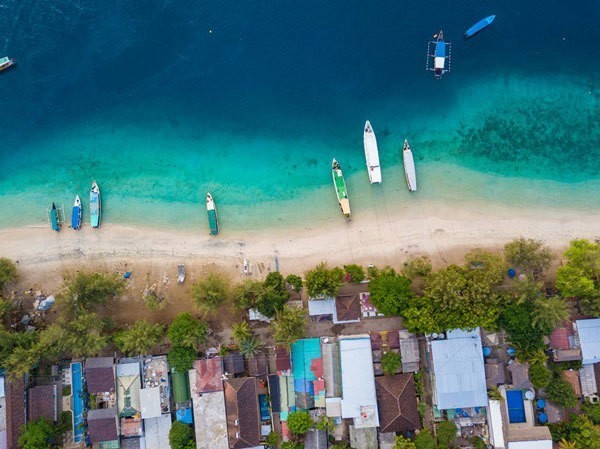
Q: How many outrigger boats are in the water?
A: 2